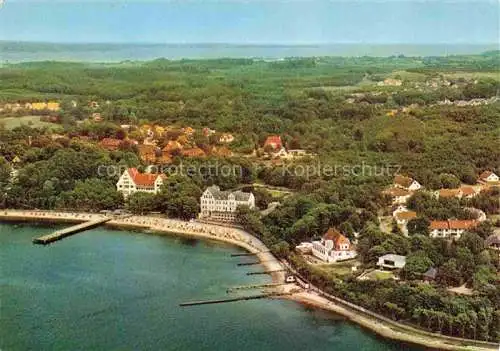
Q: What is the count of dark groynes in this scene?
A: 5